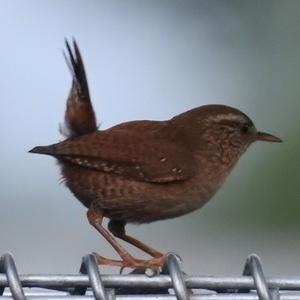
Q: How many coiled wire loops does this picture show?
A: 4